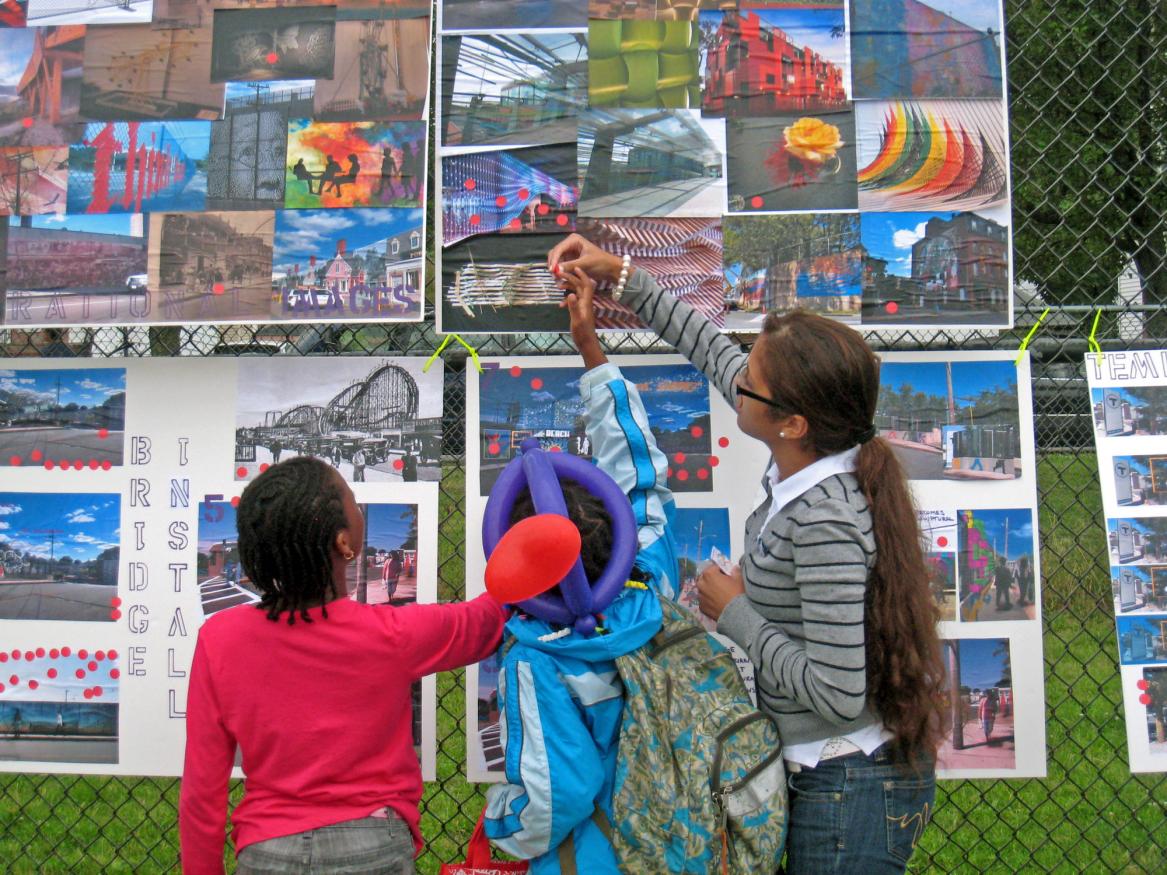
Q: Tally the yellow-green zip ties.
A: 4